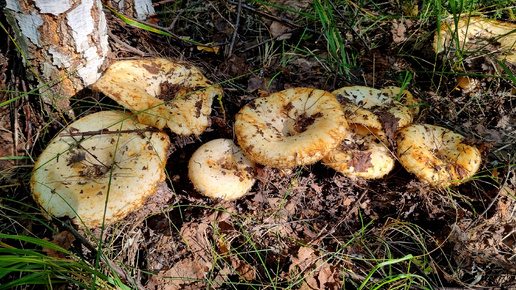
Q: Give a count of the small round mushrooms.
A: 1